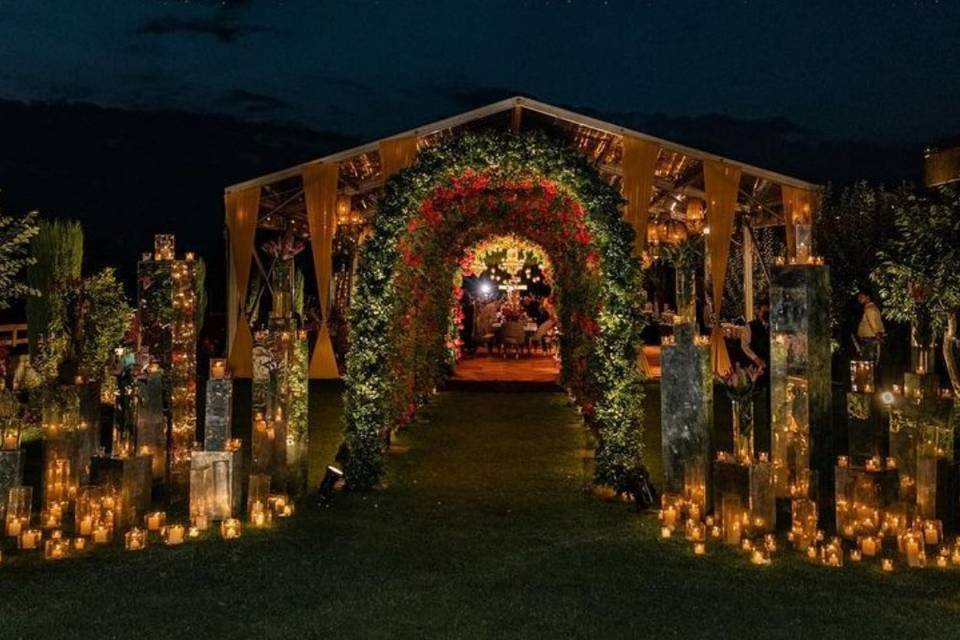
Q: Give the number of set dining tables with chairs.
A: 1